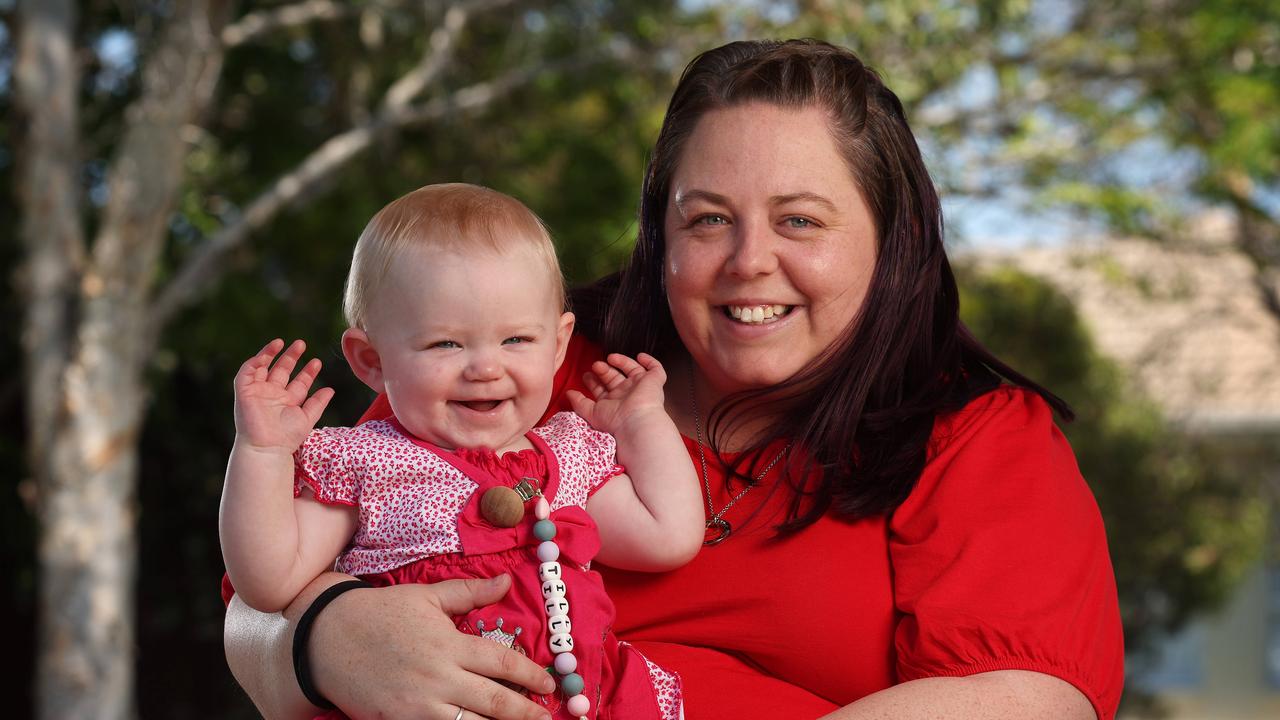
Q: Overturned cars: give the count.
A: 0